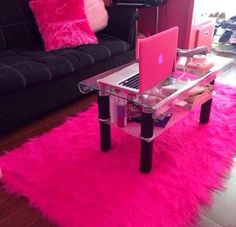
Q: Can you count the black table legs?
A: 3